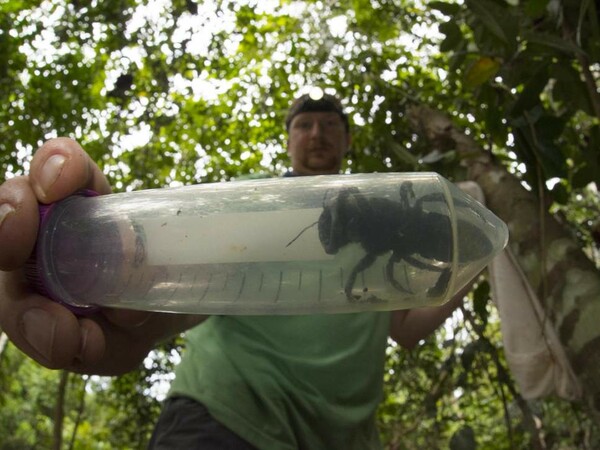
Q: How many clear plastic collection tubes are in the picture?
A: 1